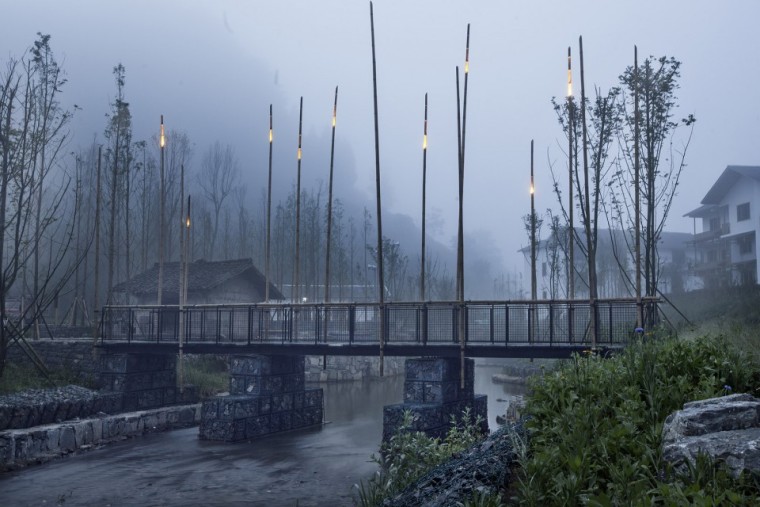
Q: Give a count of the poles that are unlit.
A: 6